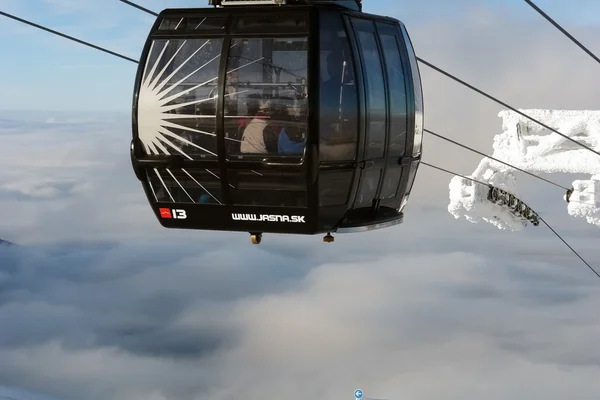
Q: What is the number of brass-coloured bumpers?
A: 2